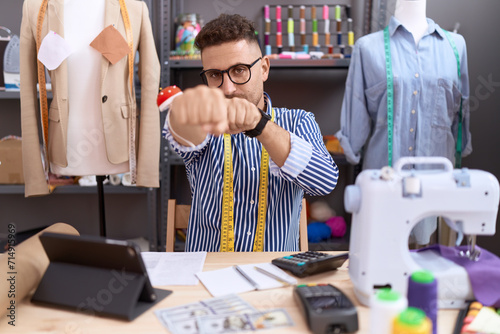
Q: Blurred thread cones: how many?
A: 3